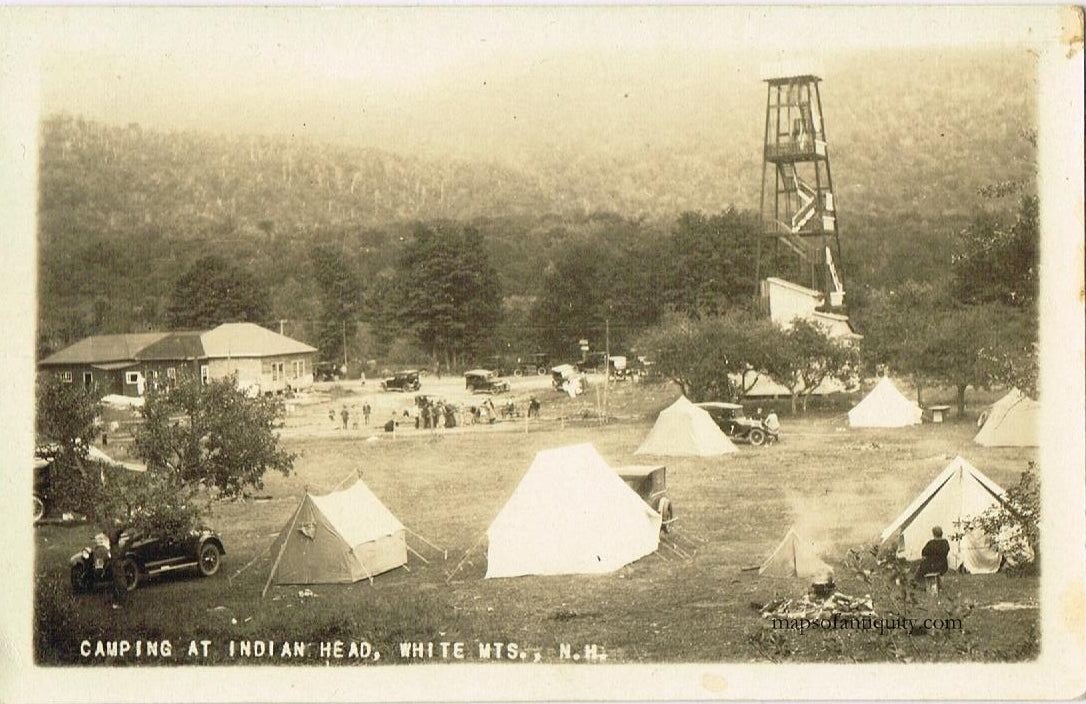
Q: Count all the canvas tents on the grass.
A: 7